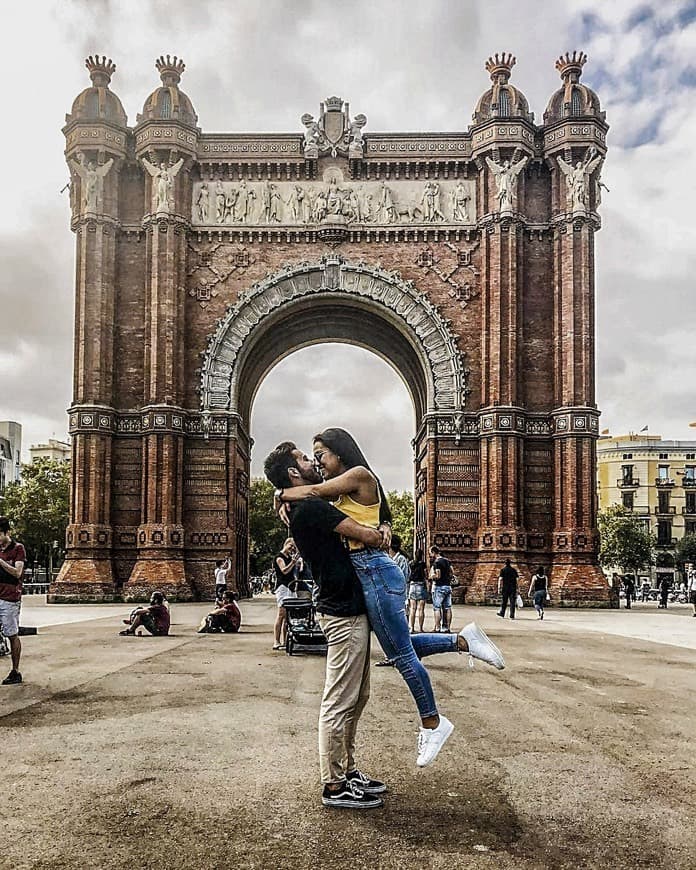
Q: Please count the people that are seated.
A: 2